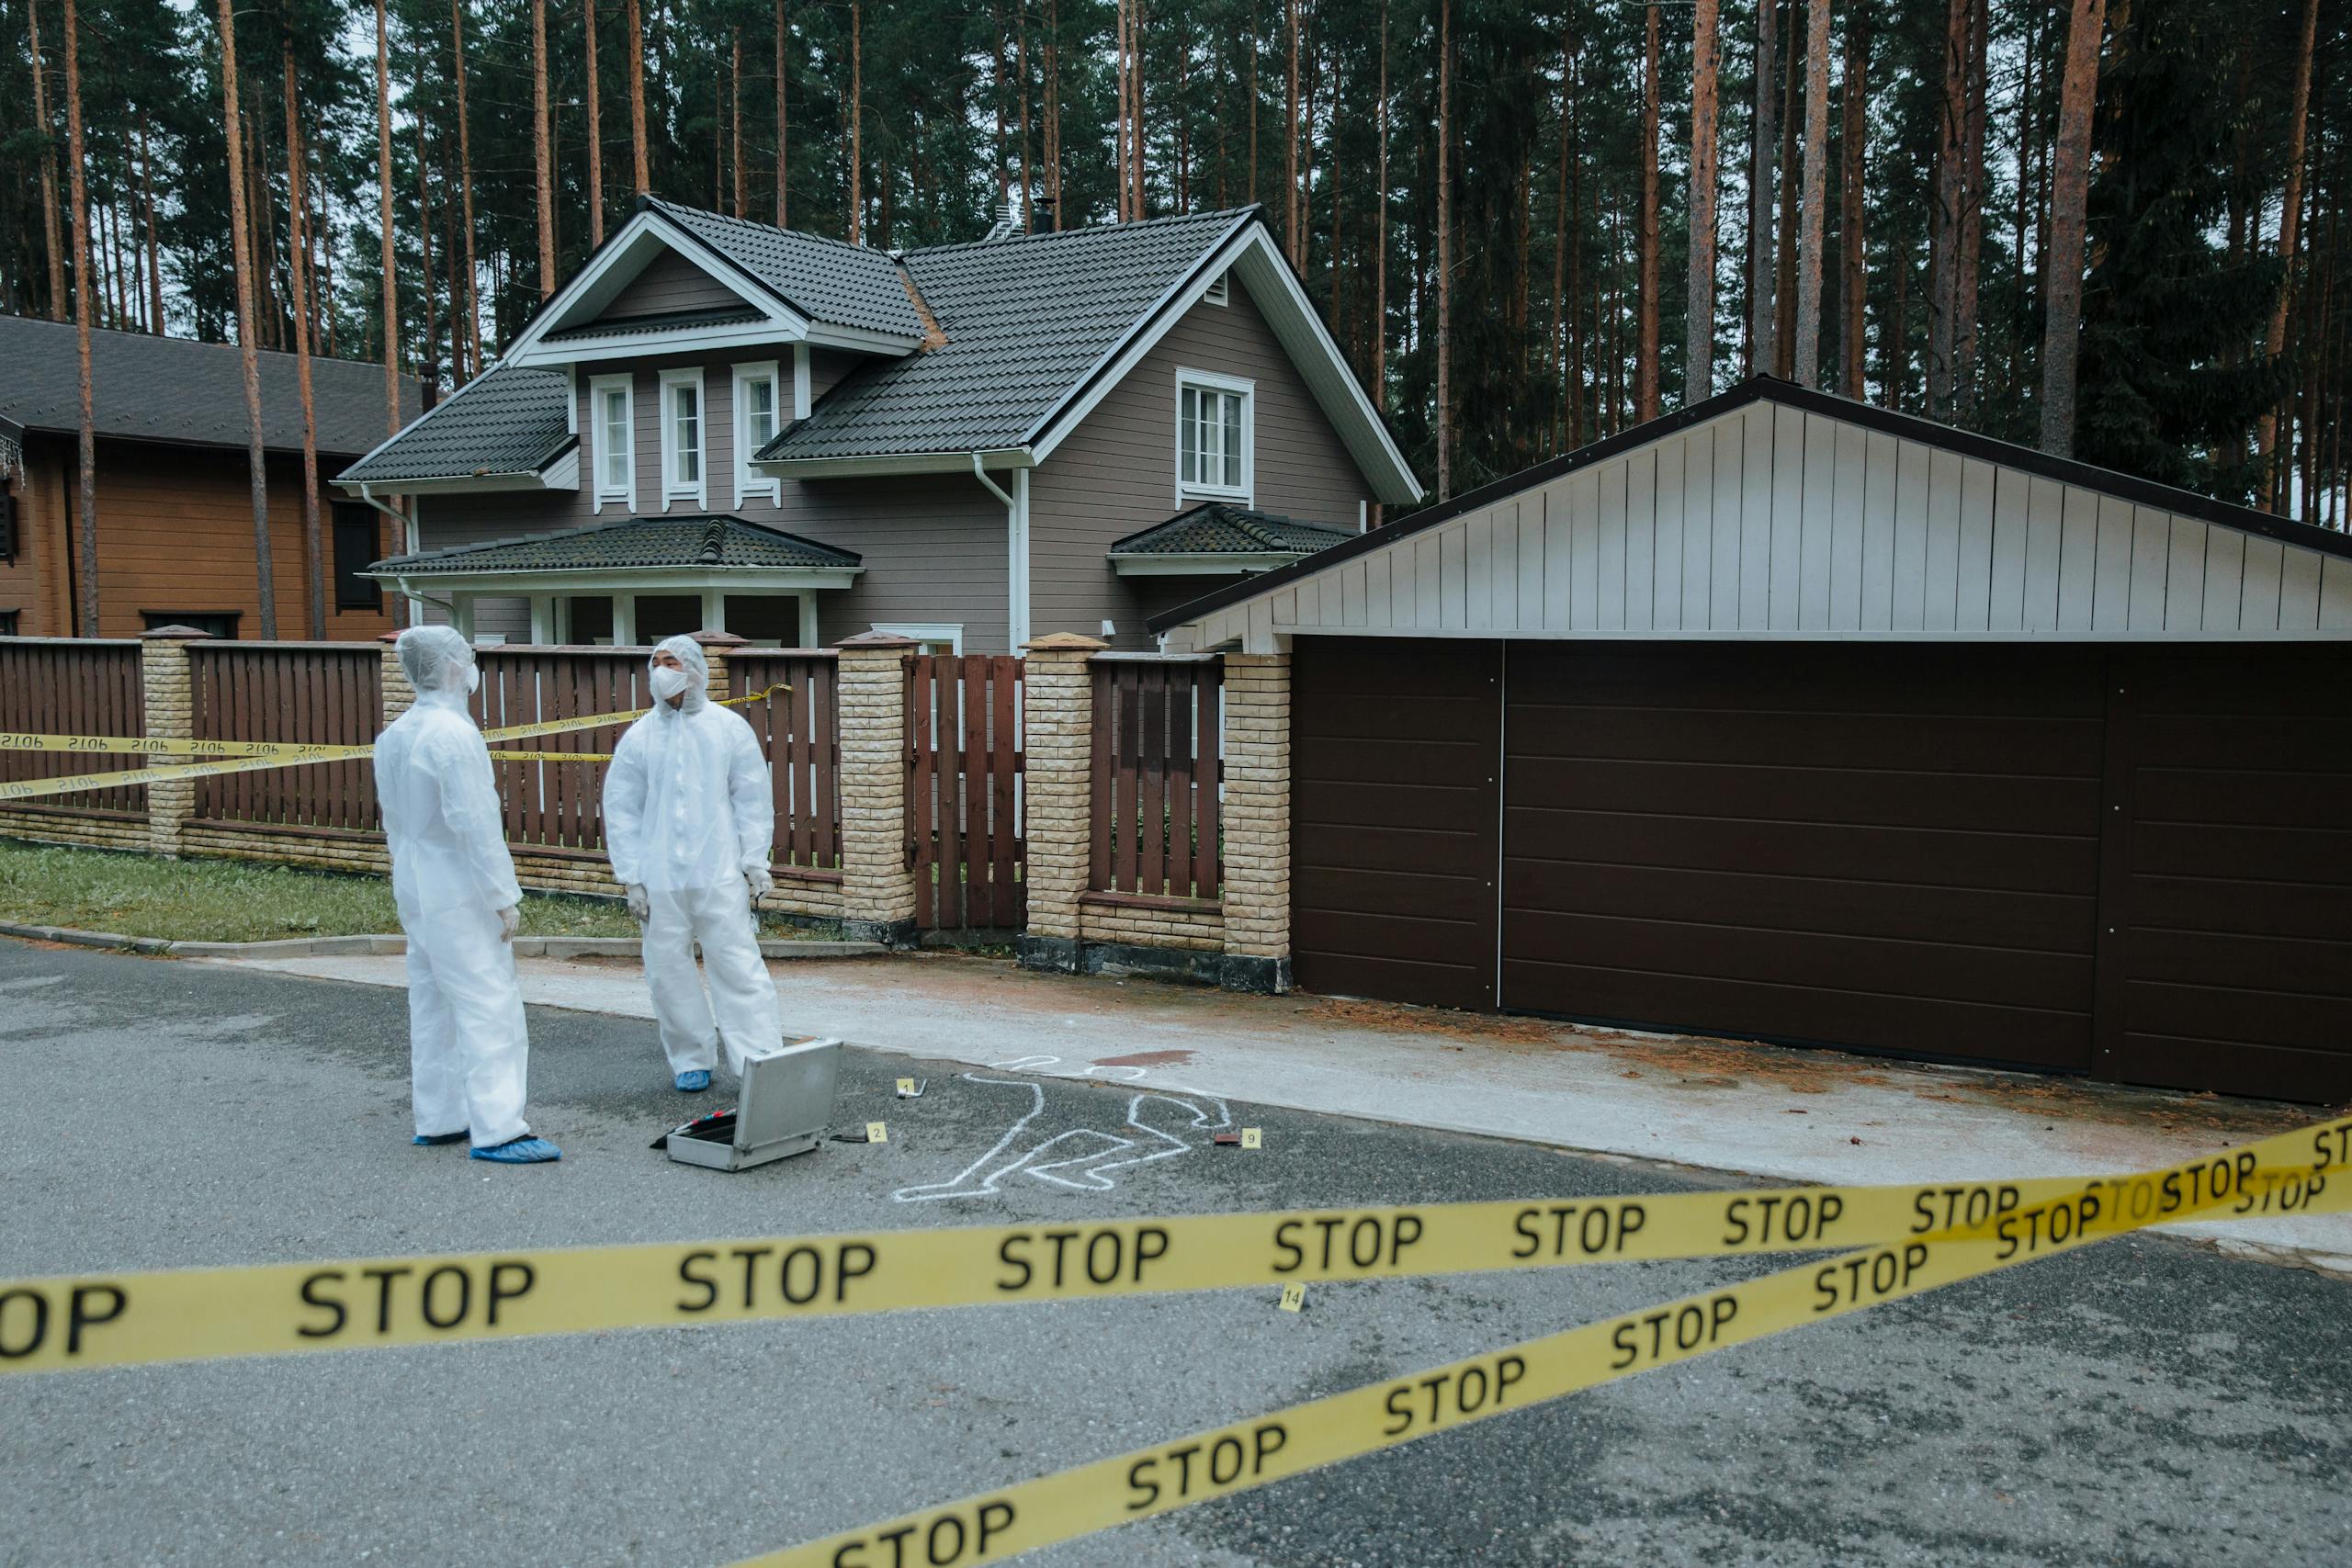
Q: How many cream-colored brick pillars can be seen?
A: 6